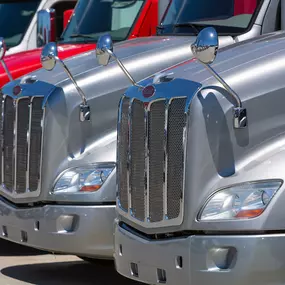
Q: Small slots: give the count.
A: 7